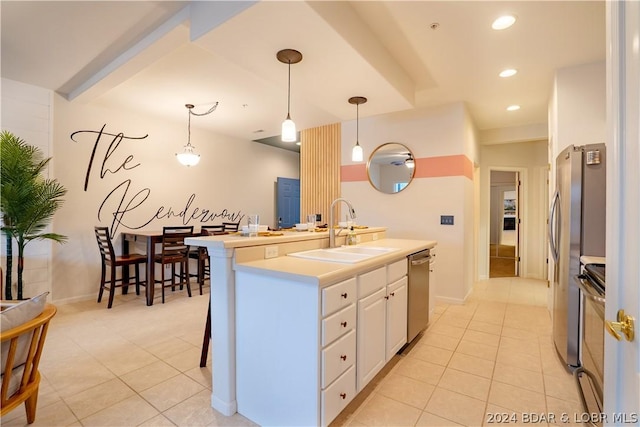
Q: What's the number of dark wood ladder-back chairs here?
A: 4